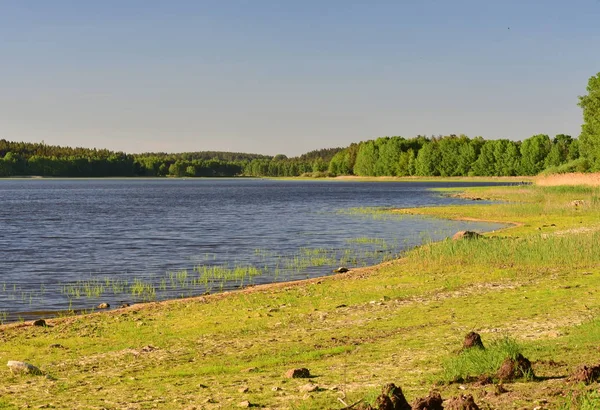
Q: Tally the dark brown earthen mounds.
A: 6